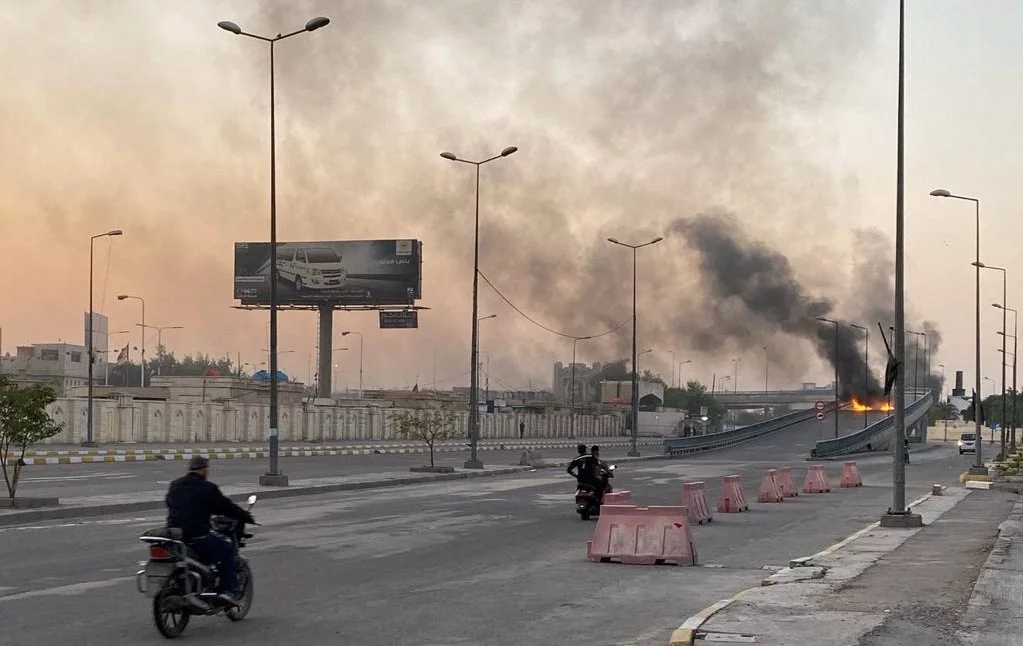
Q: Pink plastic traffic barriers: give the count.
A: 8